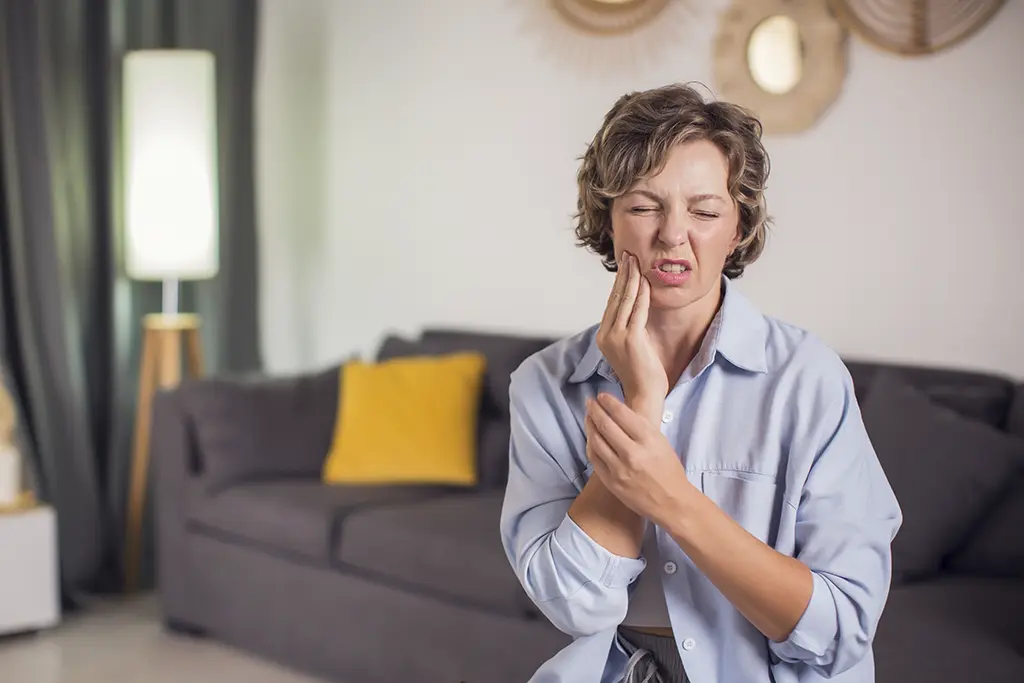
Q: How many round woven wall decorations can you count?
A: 3